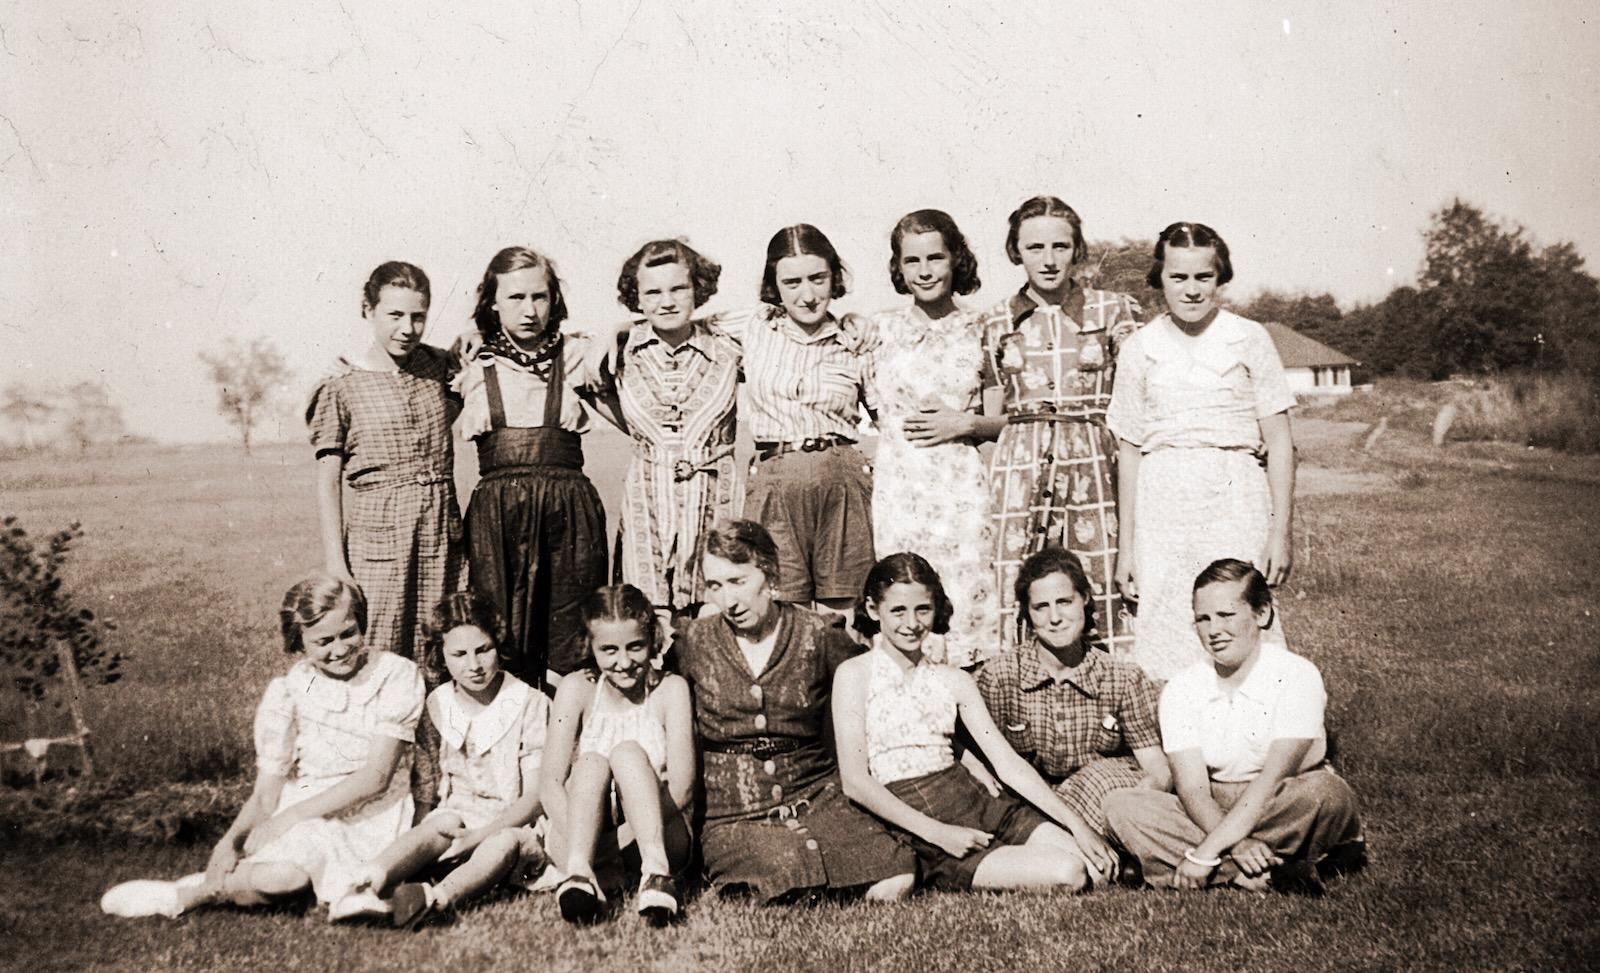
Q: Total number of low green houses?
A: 0